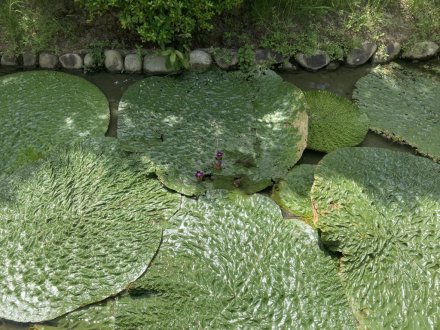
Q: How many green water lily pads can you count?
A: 8